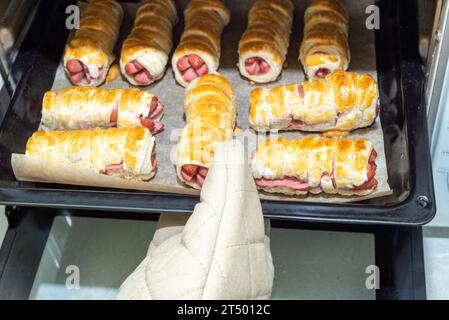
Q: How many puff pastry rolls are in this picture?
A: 10